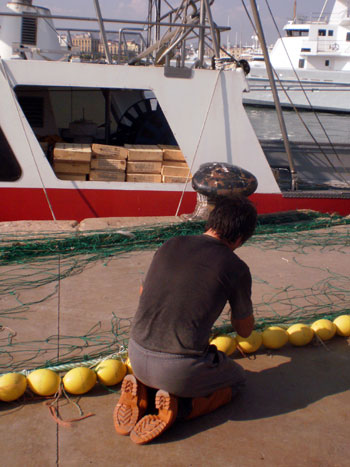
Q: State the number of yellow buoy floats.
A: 11